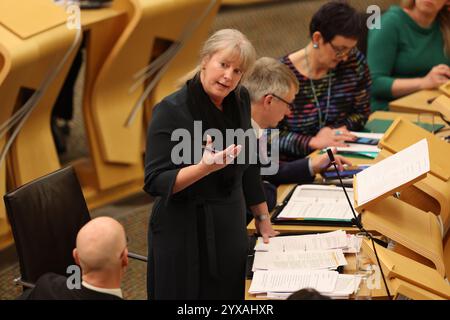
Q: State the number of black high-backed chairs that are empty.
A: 1